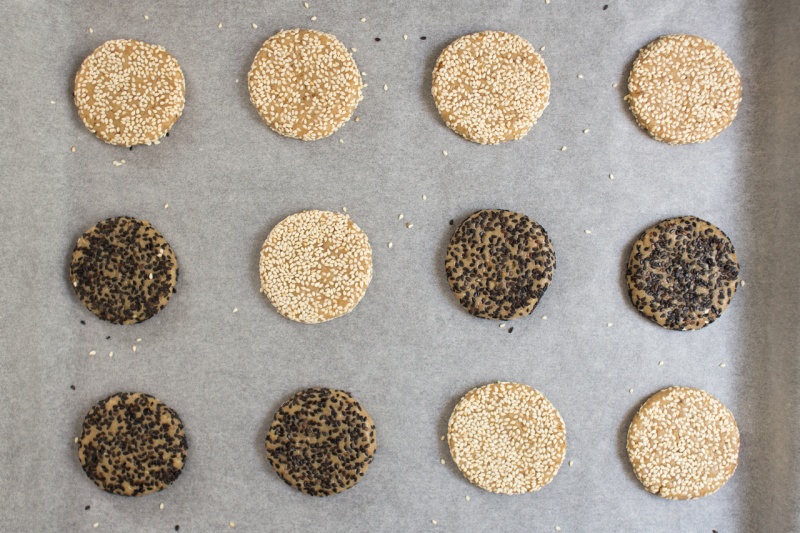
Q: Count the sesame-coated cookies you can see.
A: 12